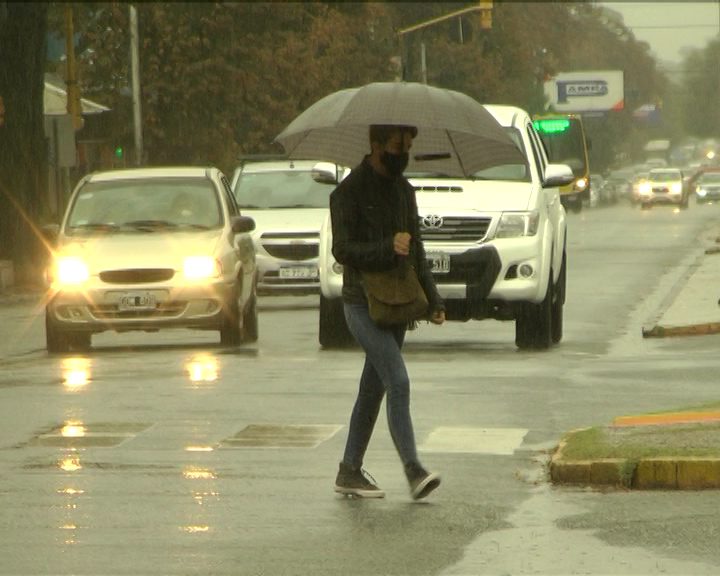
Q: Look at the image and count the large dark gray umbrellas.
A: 1